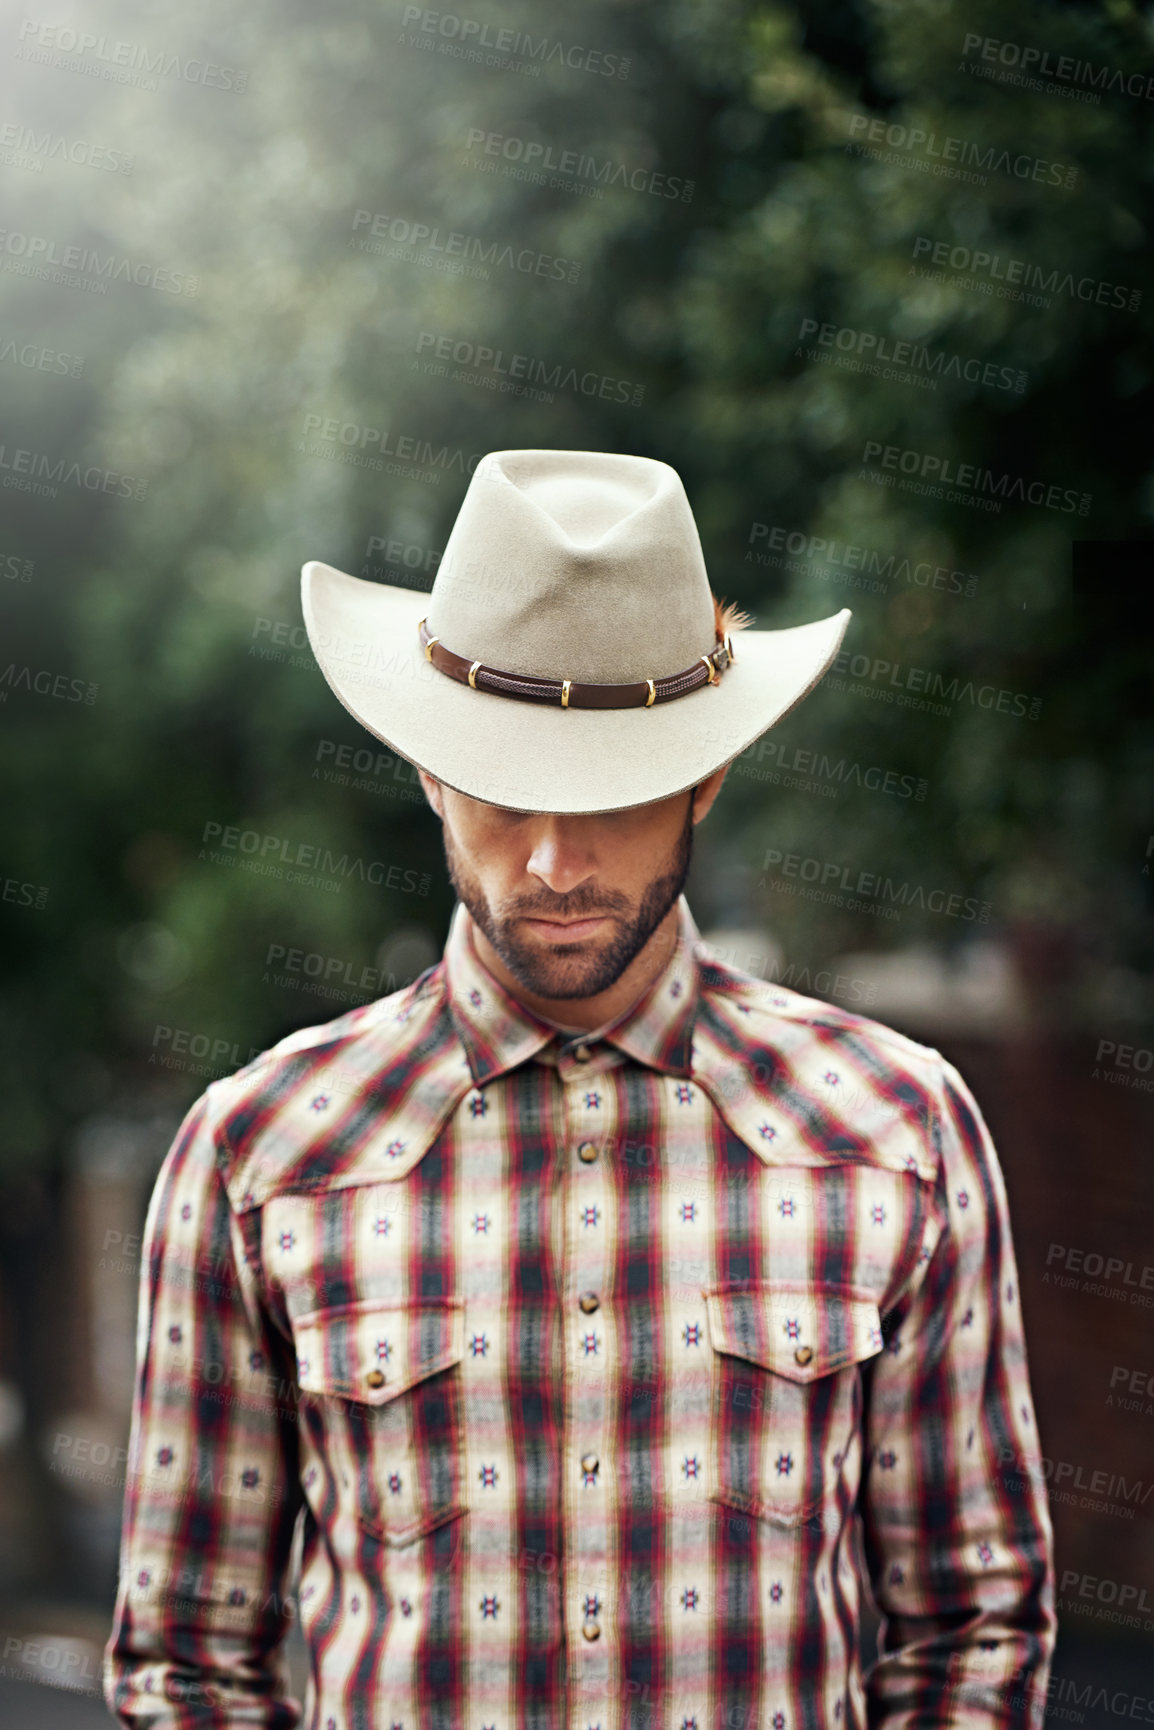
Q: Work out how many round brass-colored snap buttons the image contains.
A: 7